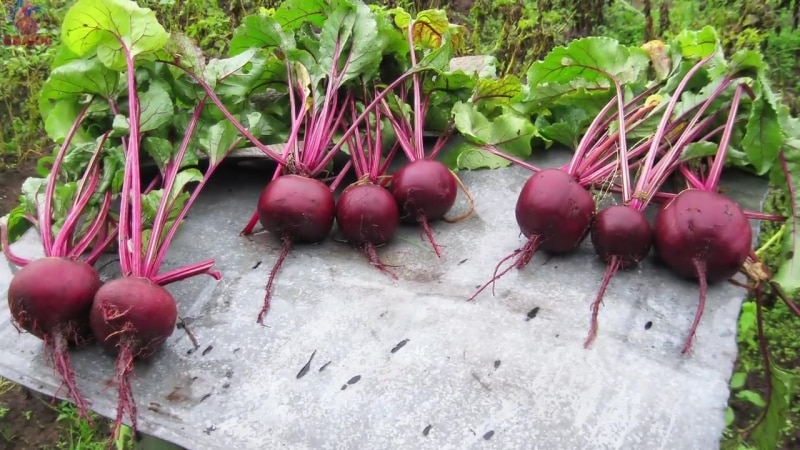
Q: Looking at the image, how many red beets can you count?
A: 8